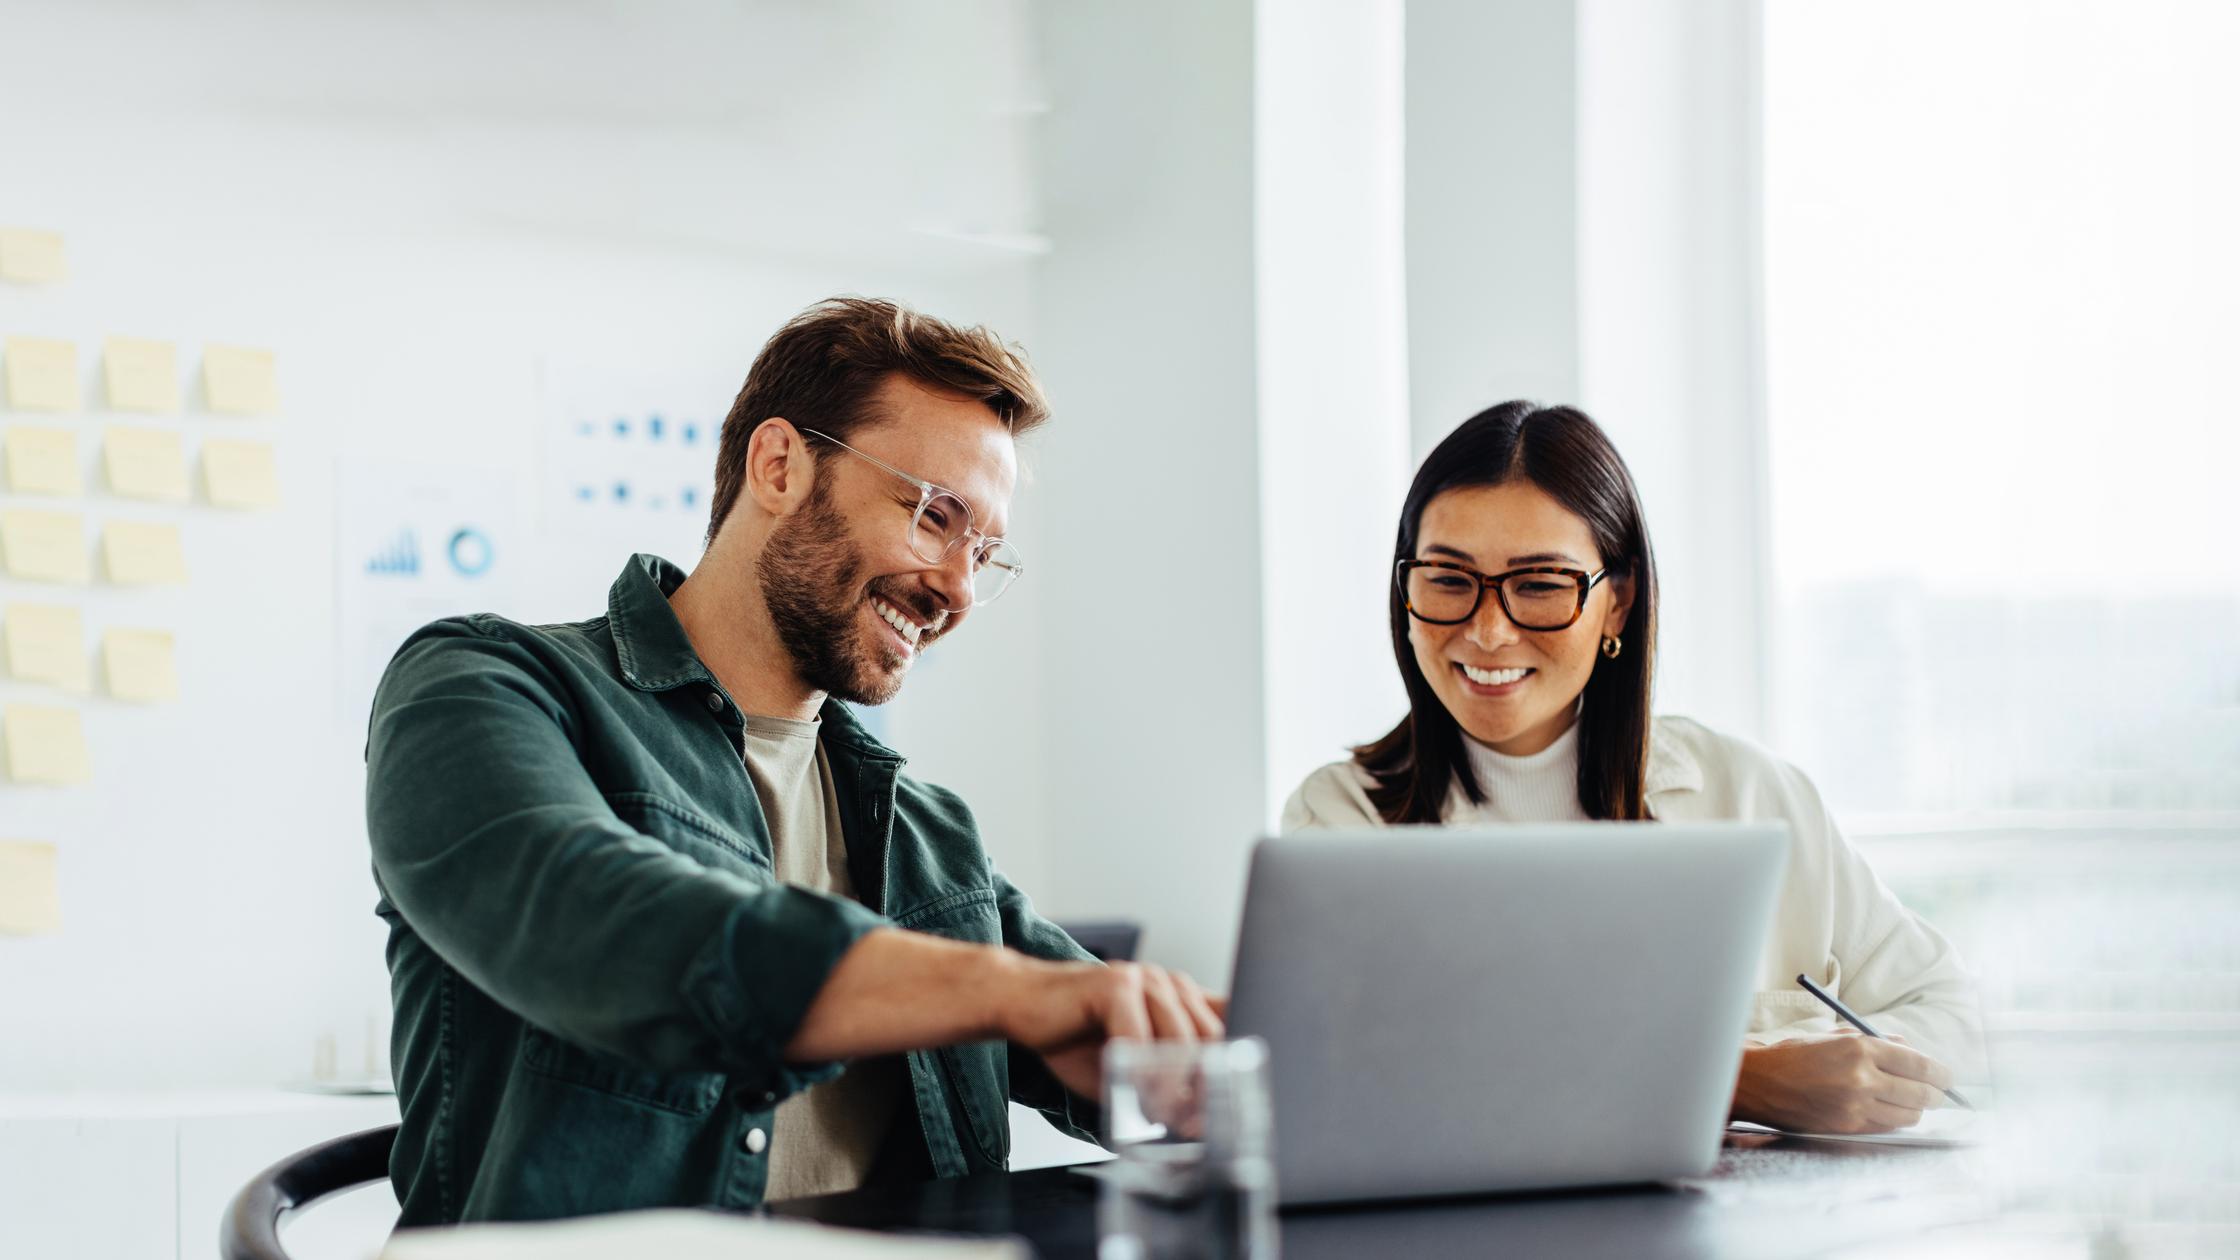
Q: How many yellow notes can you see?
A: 13